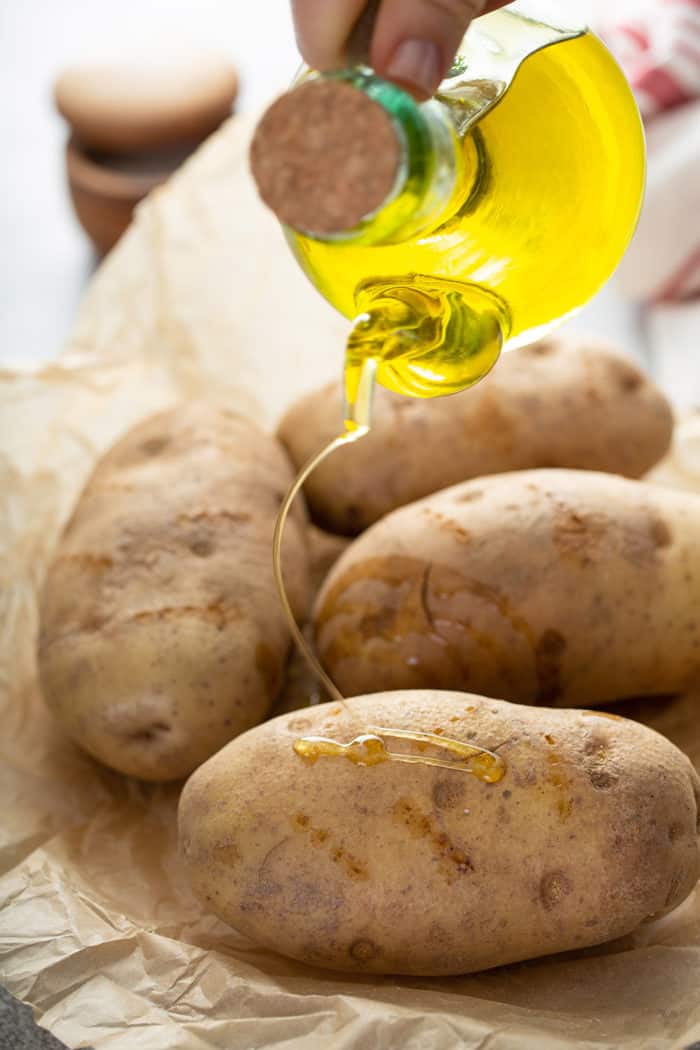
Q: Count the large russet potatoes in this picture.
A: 4